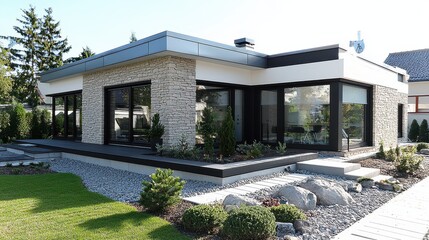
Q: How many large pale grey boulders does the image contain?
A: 3